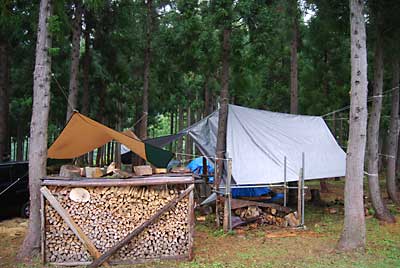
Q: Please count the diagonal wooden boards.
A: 2